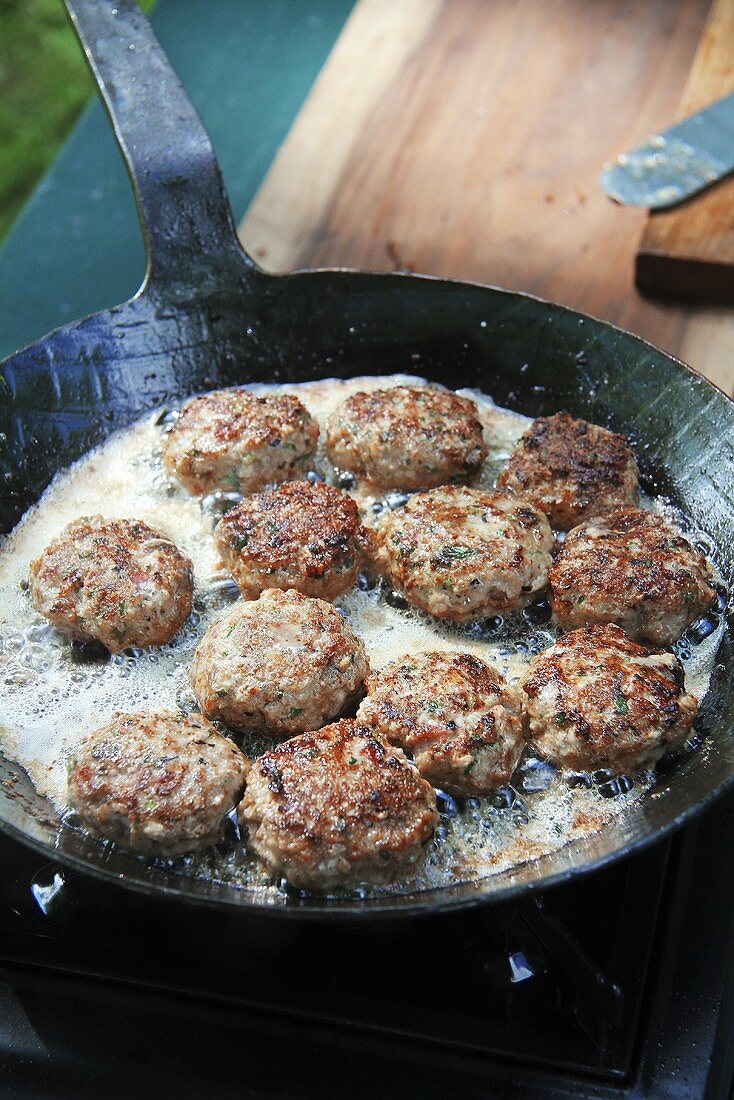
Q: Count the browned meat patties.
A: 12